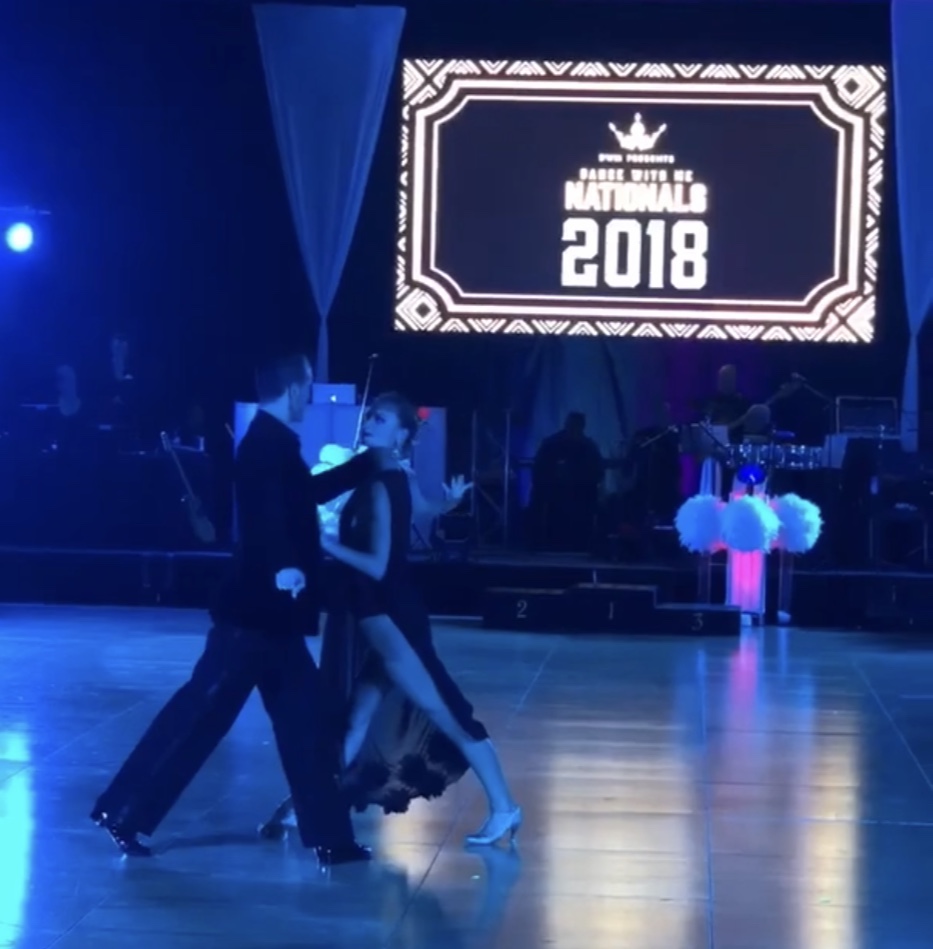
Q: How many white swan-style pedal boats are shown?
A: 0